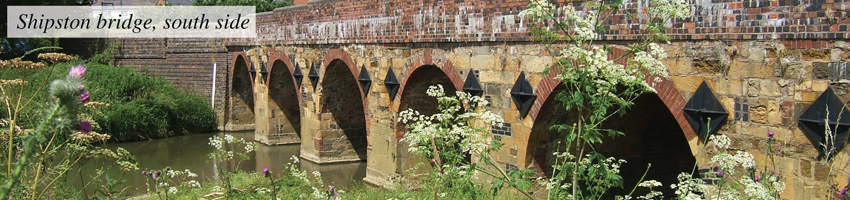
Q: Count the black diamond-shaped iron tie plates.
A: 10